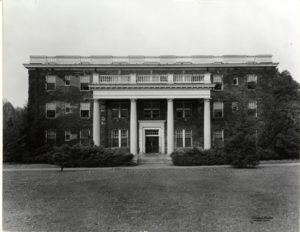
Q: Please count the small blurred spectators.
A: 0